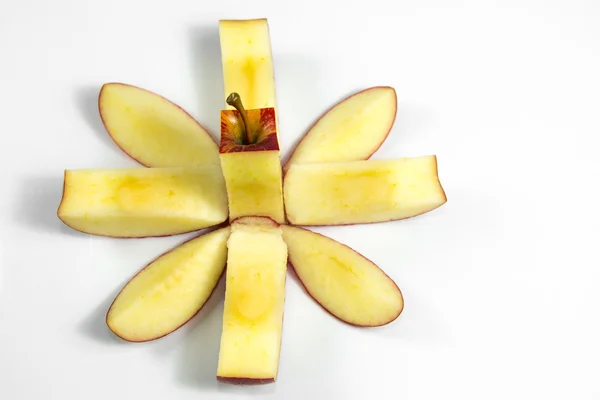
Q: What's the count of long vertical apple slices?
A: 2